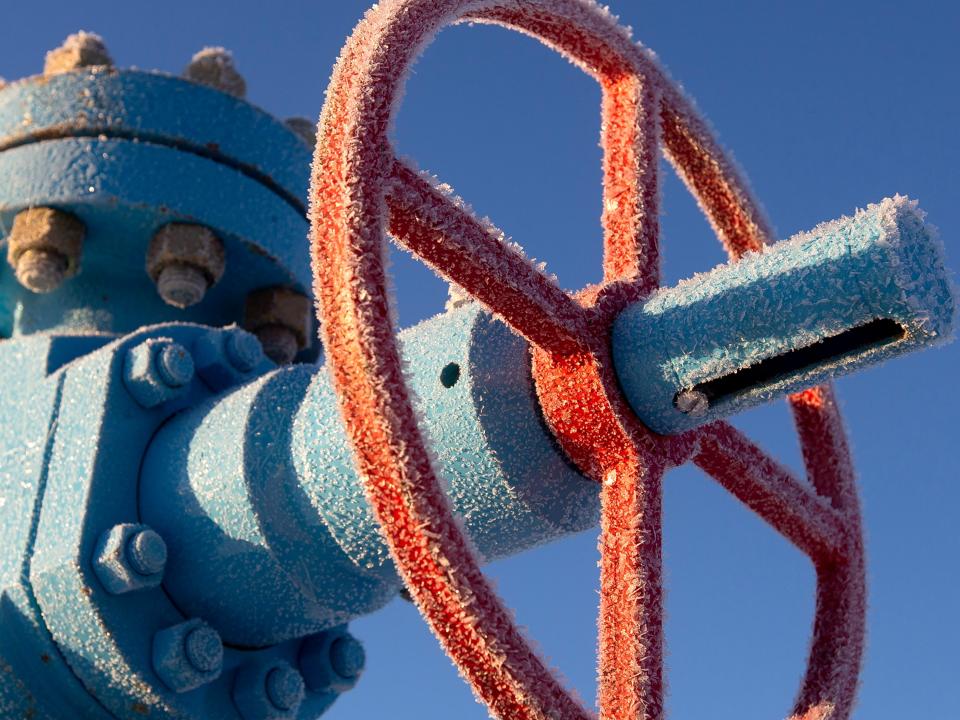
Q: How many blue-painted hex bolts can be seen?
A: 6